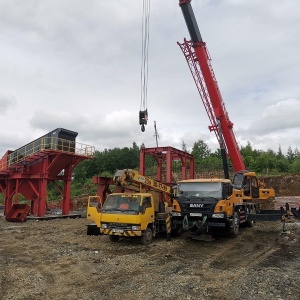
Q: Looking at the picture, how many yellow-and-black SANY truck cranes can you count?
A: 1